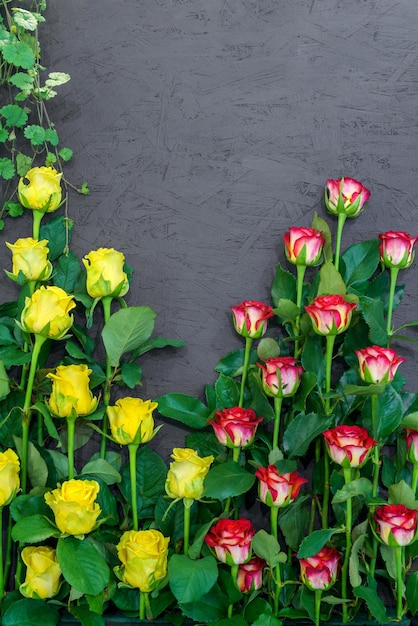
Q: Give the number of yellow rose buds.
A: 11